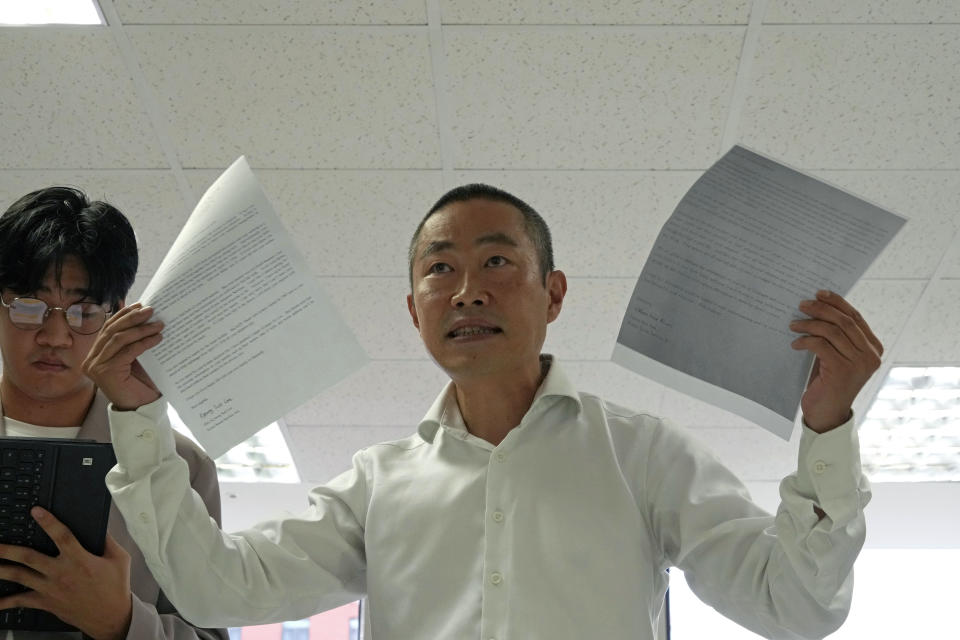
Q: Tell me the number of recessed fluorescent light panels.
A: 3